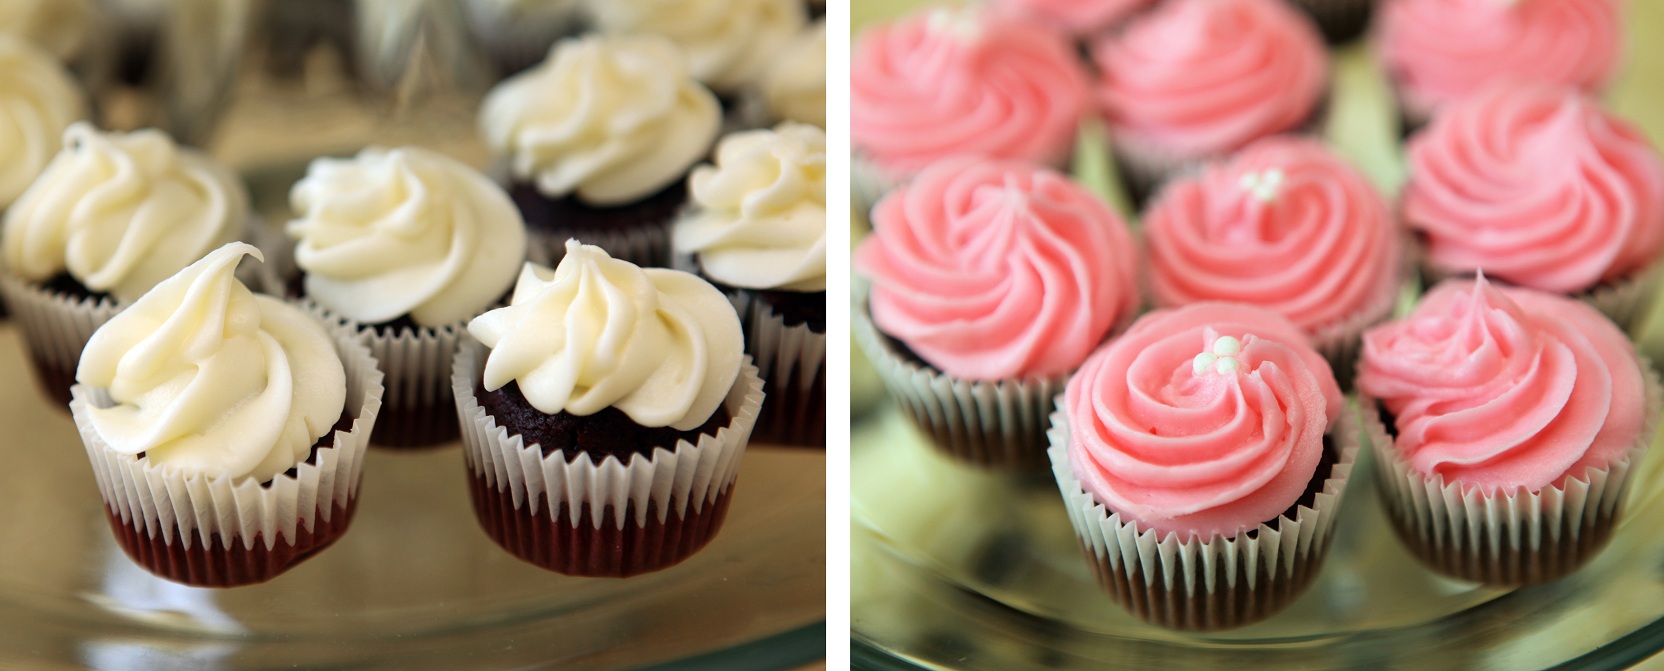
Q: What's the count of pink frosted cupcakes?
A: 9